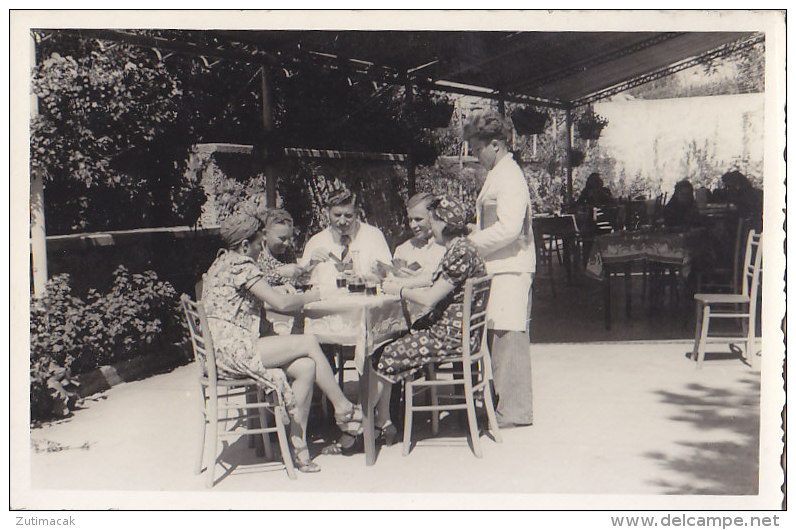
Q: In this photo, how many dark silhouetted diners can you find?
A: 3